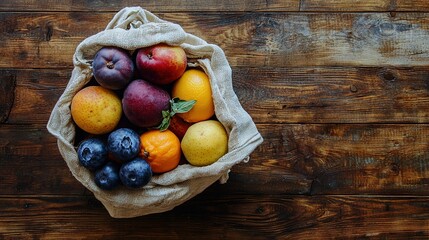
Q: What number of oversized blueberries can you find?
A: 4